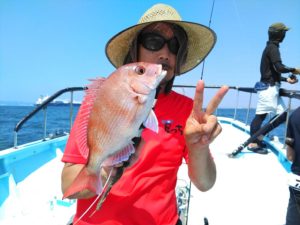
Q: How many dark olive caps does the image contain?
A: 1